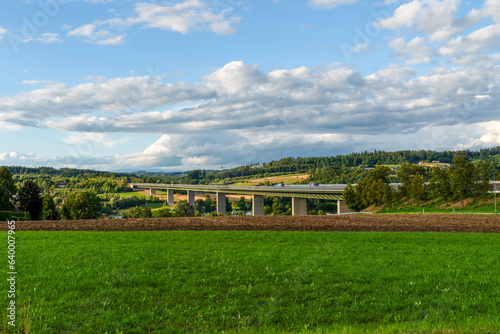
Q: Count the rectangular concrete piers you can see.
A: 7